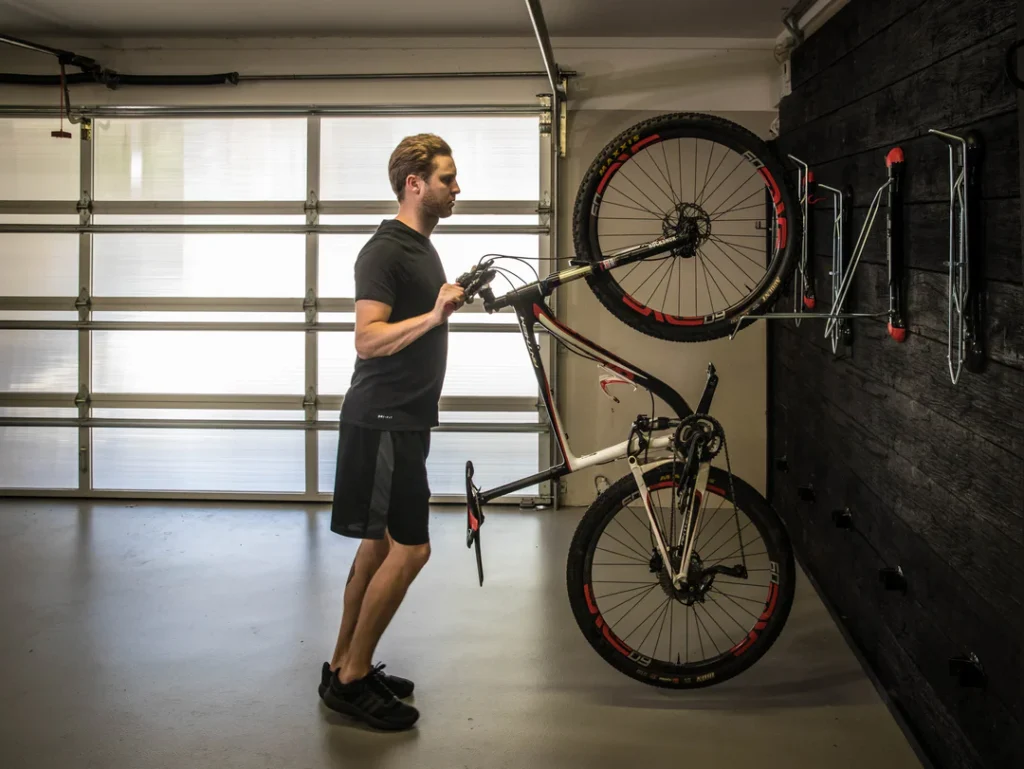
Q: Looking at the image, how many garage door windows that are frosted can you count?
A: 12